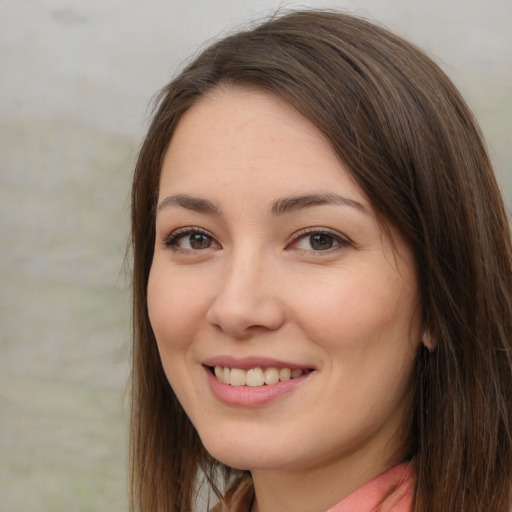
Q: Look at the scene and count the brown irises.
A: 2